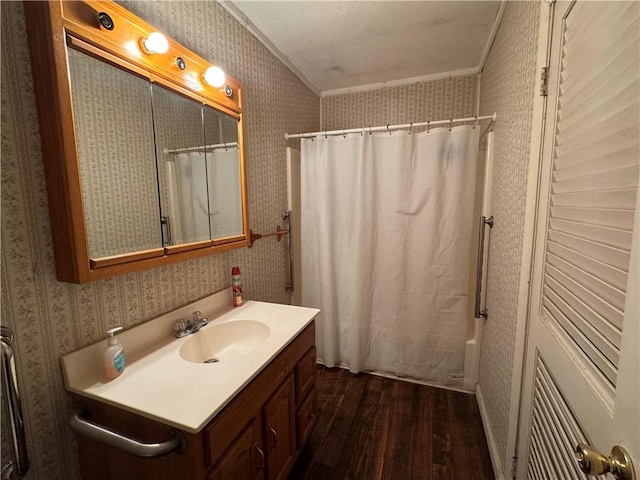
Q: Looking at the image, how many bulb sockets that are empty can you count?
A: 3